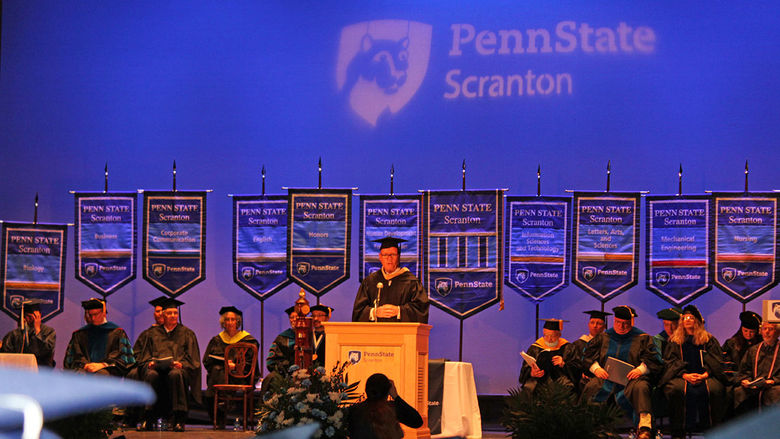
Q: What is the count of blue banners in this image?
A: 11